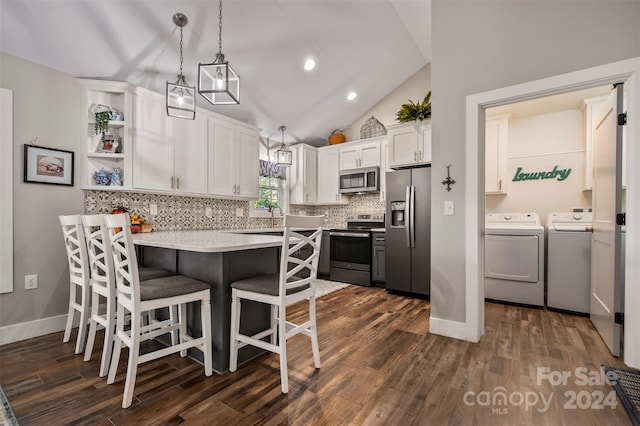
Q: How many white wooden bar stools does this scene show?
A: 4